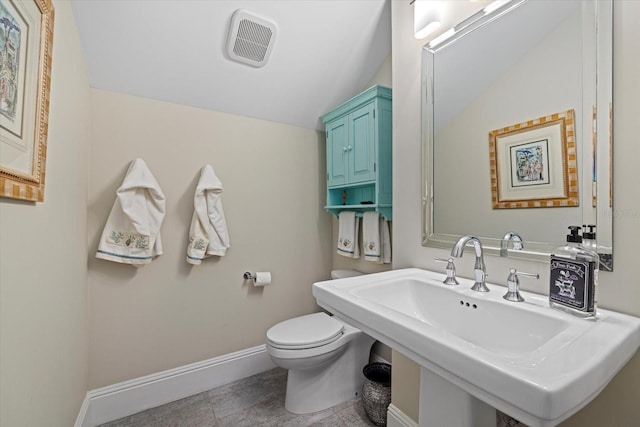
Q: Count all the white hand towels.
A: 4